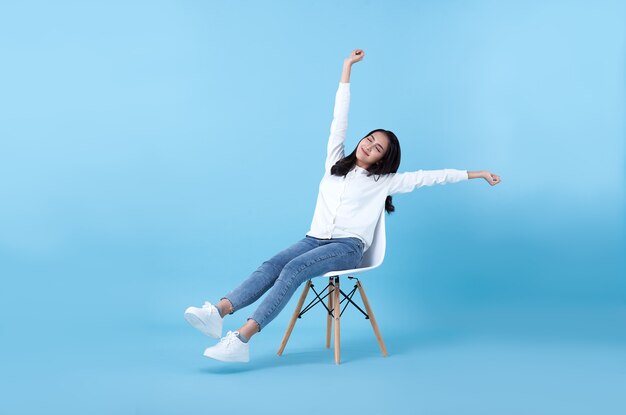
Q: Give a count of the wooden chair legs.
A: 4